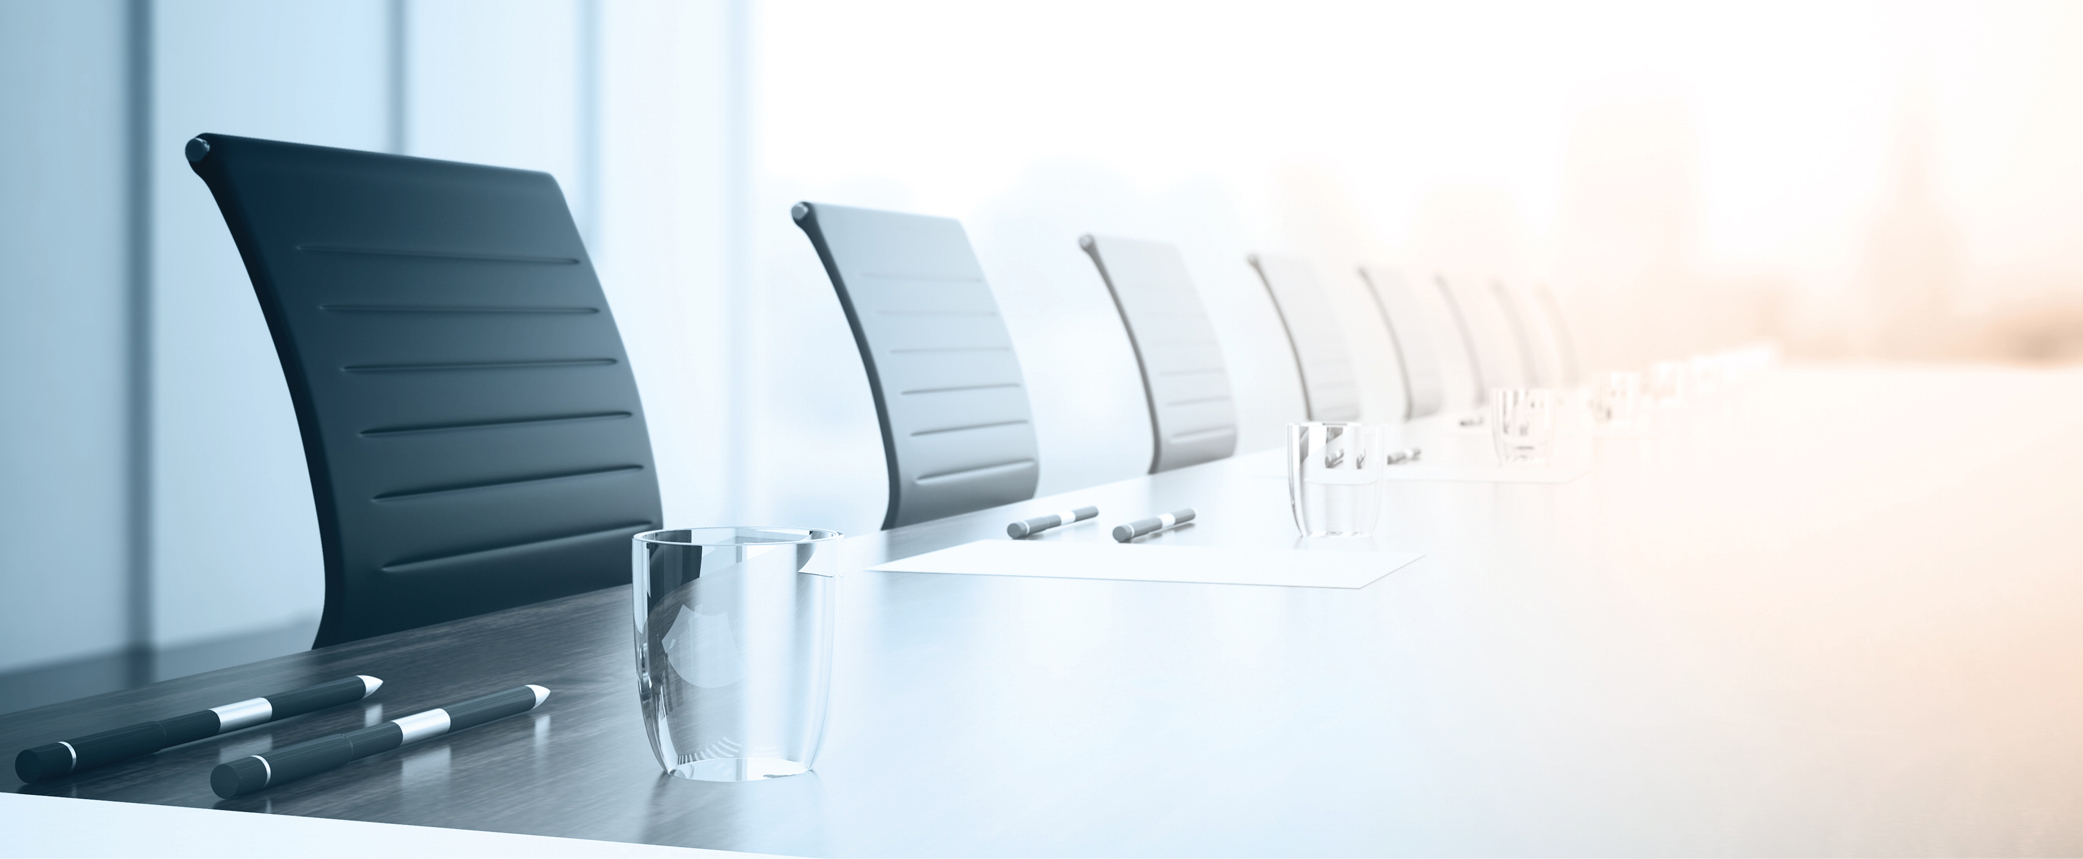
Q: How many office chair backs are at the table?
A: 8